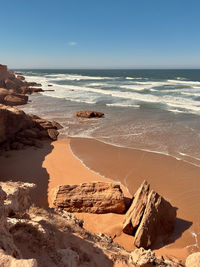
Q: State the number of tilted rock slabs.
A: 2